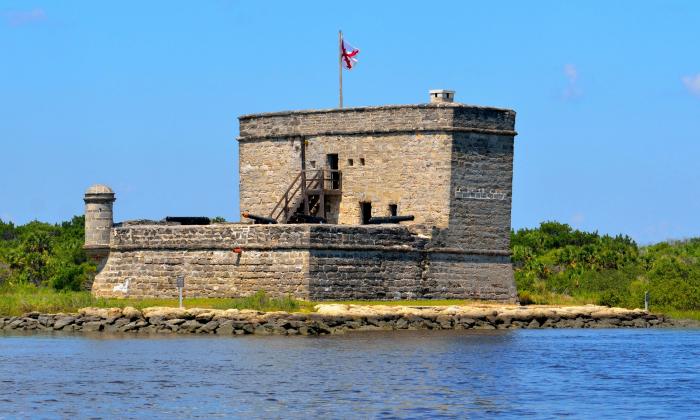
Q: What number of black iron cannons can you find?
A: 4